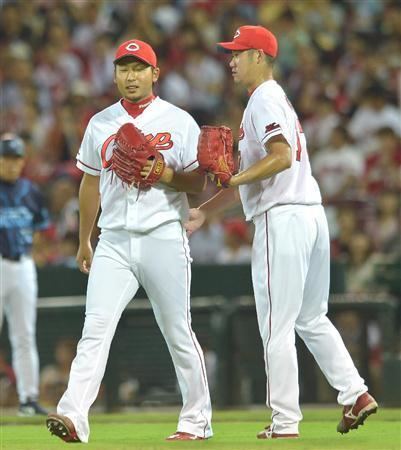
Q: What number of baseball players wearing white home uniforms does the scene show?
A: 2